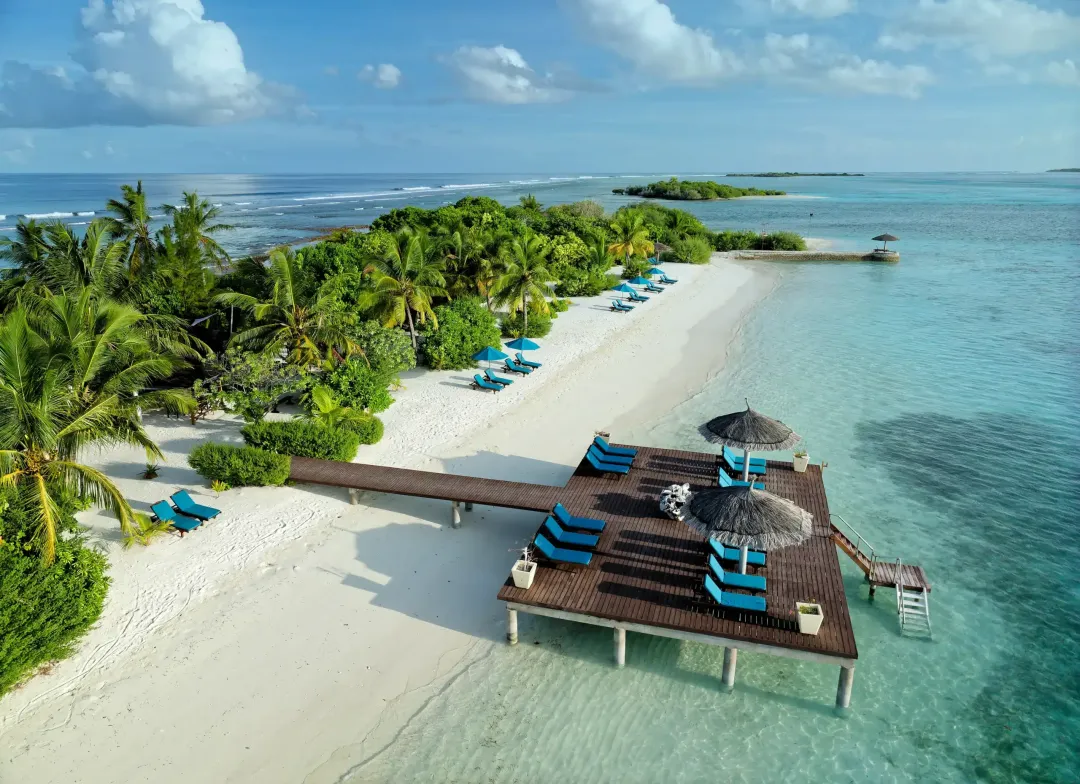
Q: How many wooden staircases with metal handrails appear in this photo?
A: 1